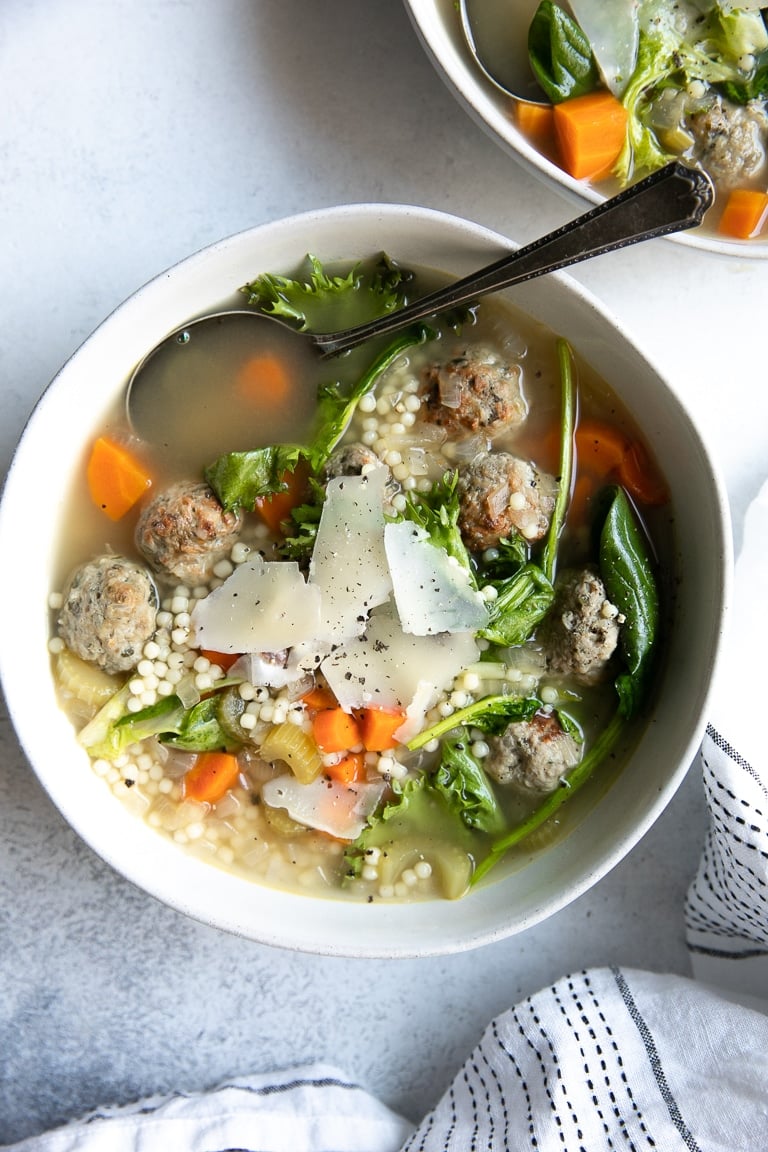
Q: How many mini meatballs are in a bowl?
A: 7